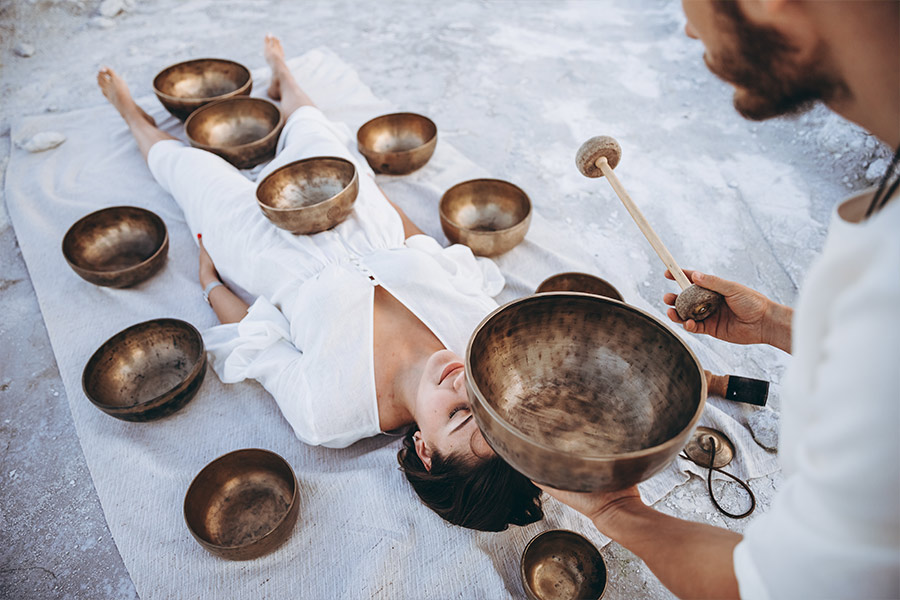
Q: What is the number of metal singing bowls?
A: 11